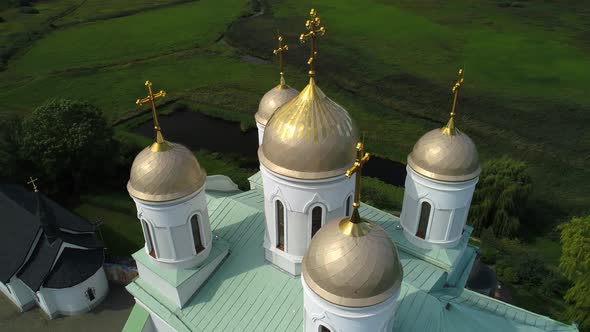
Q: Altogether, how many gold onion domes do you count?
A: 5